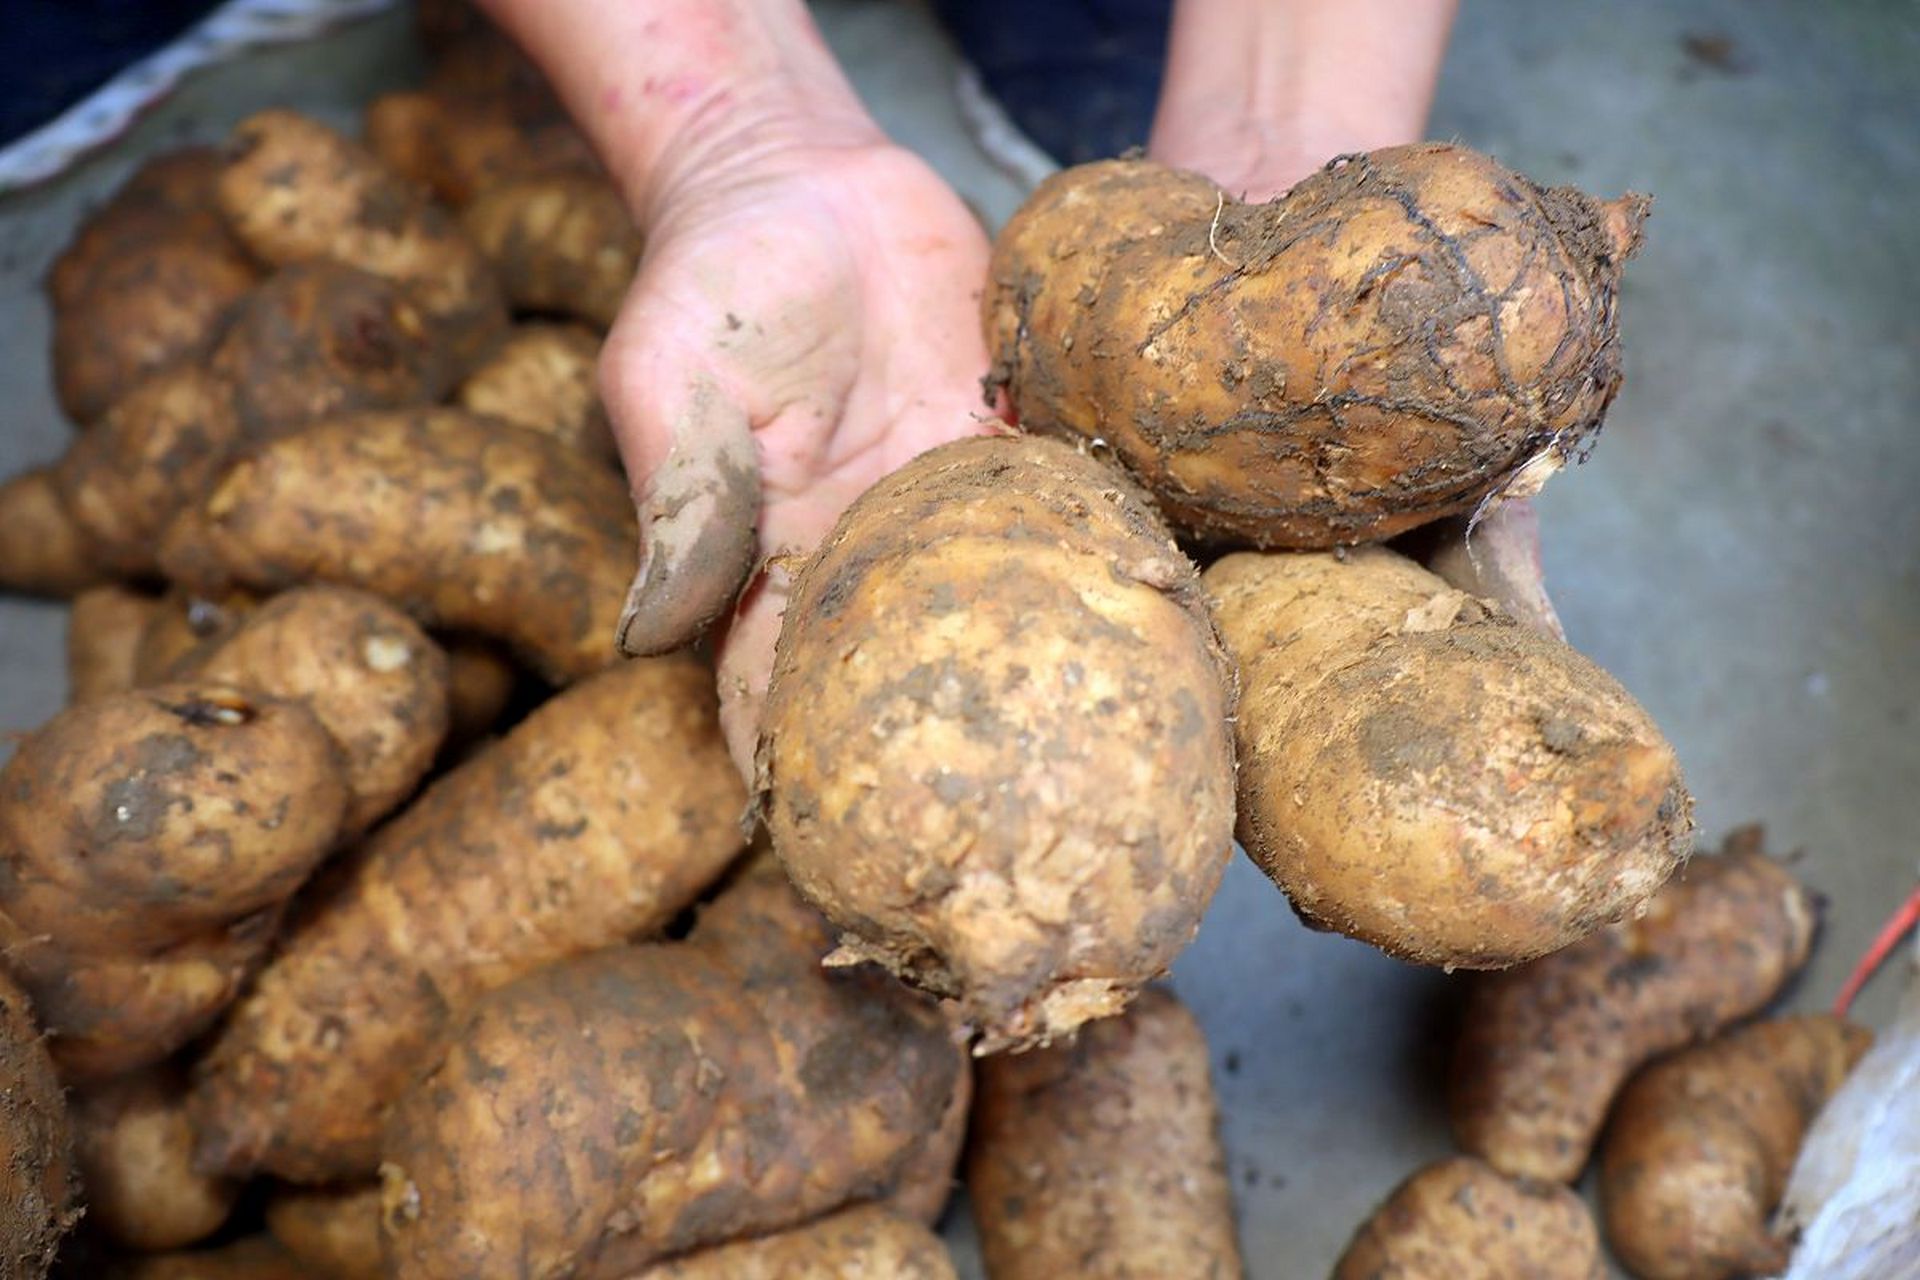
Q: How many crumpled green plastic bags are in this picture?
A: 0